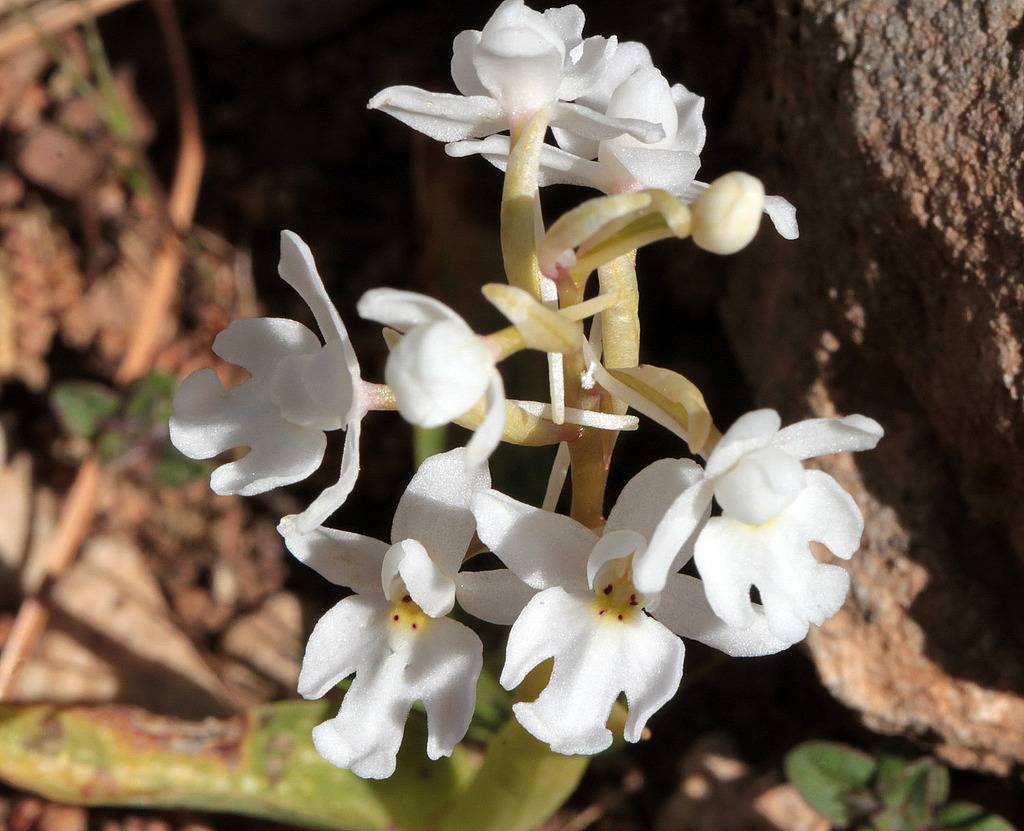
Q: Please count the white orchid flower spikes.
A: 1